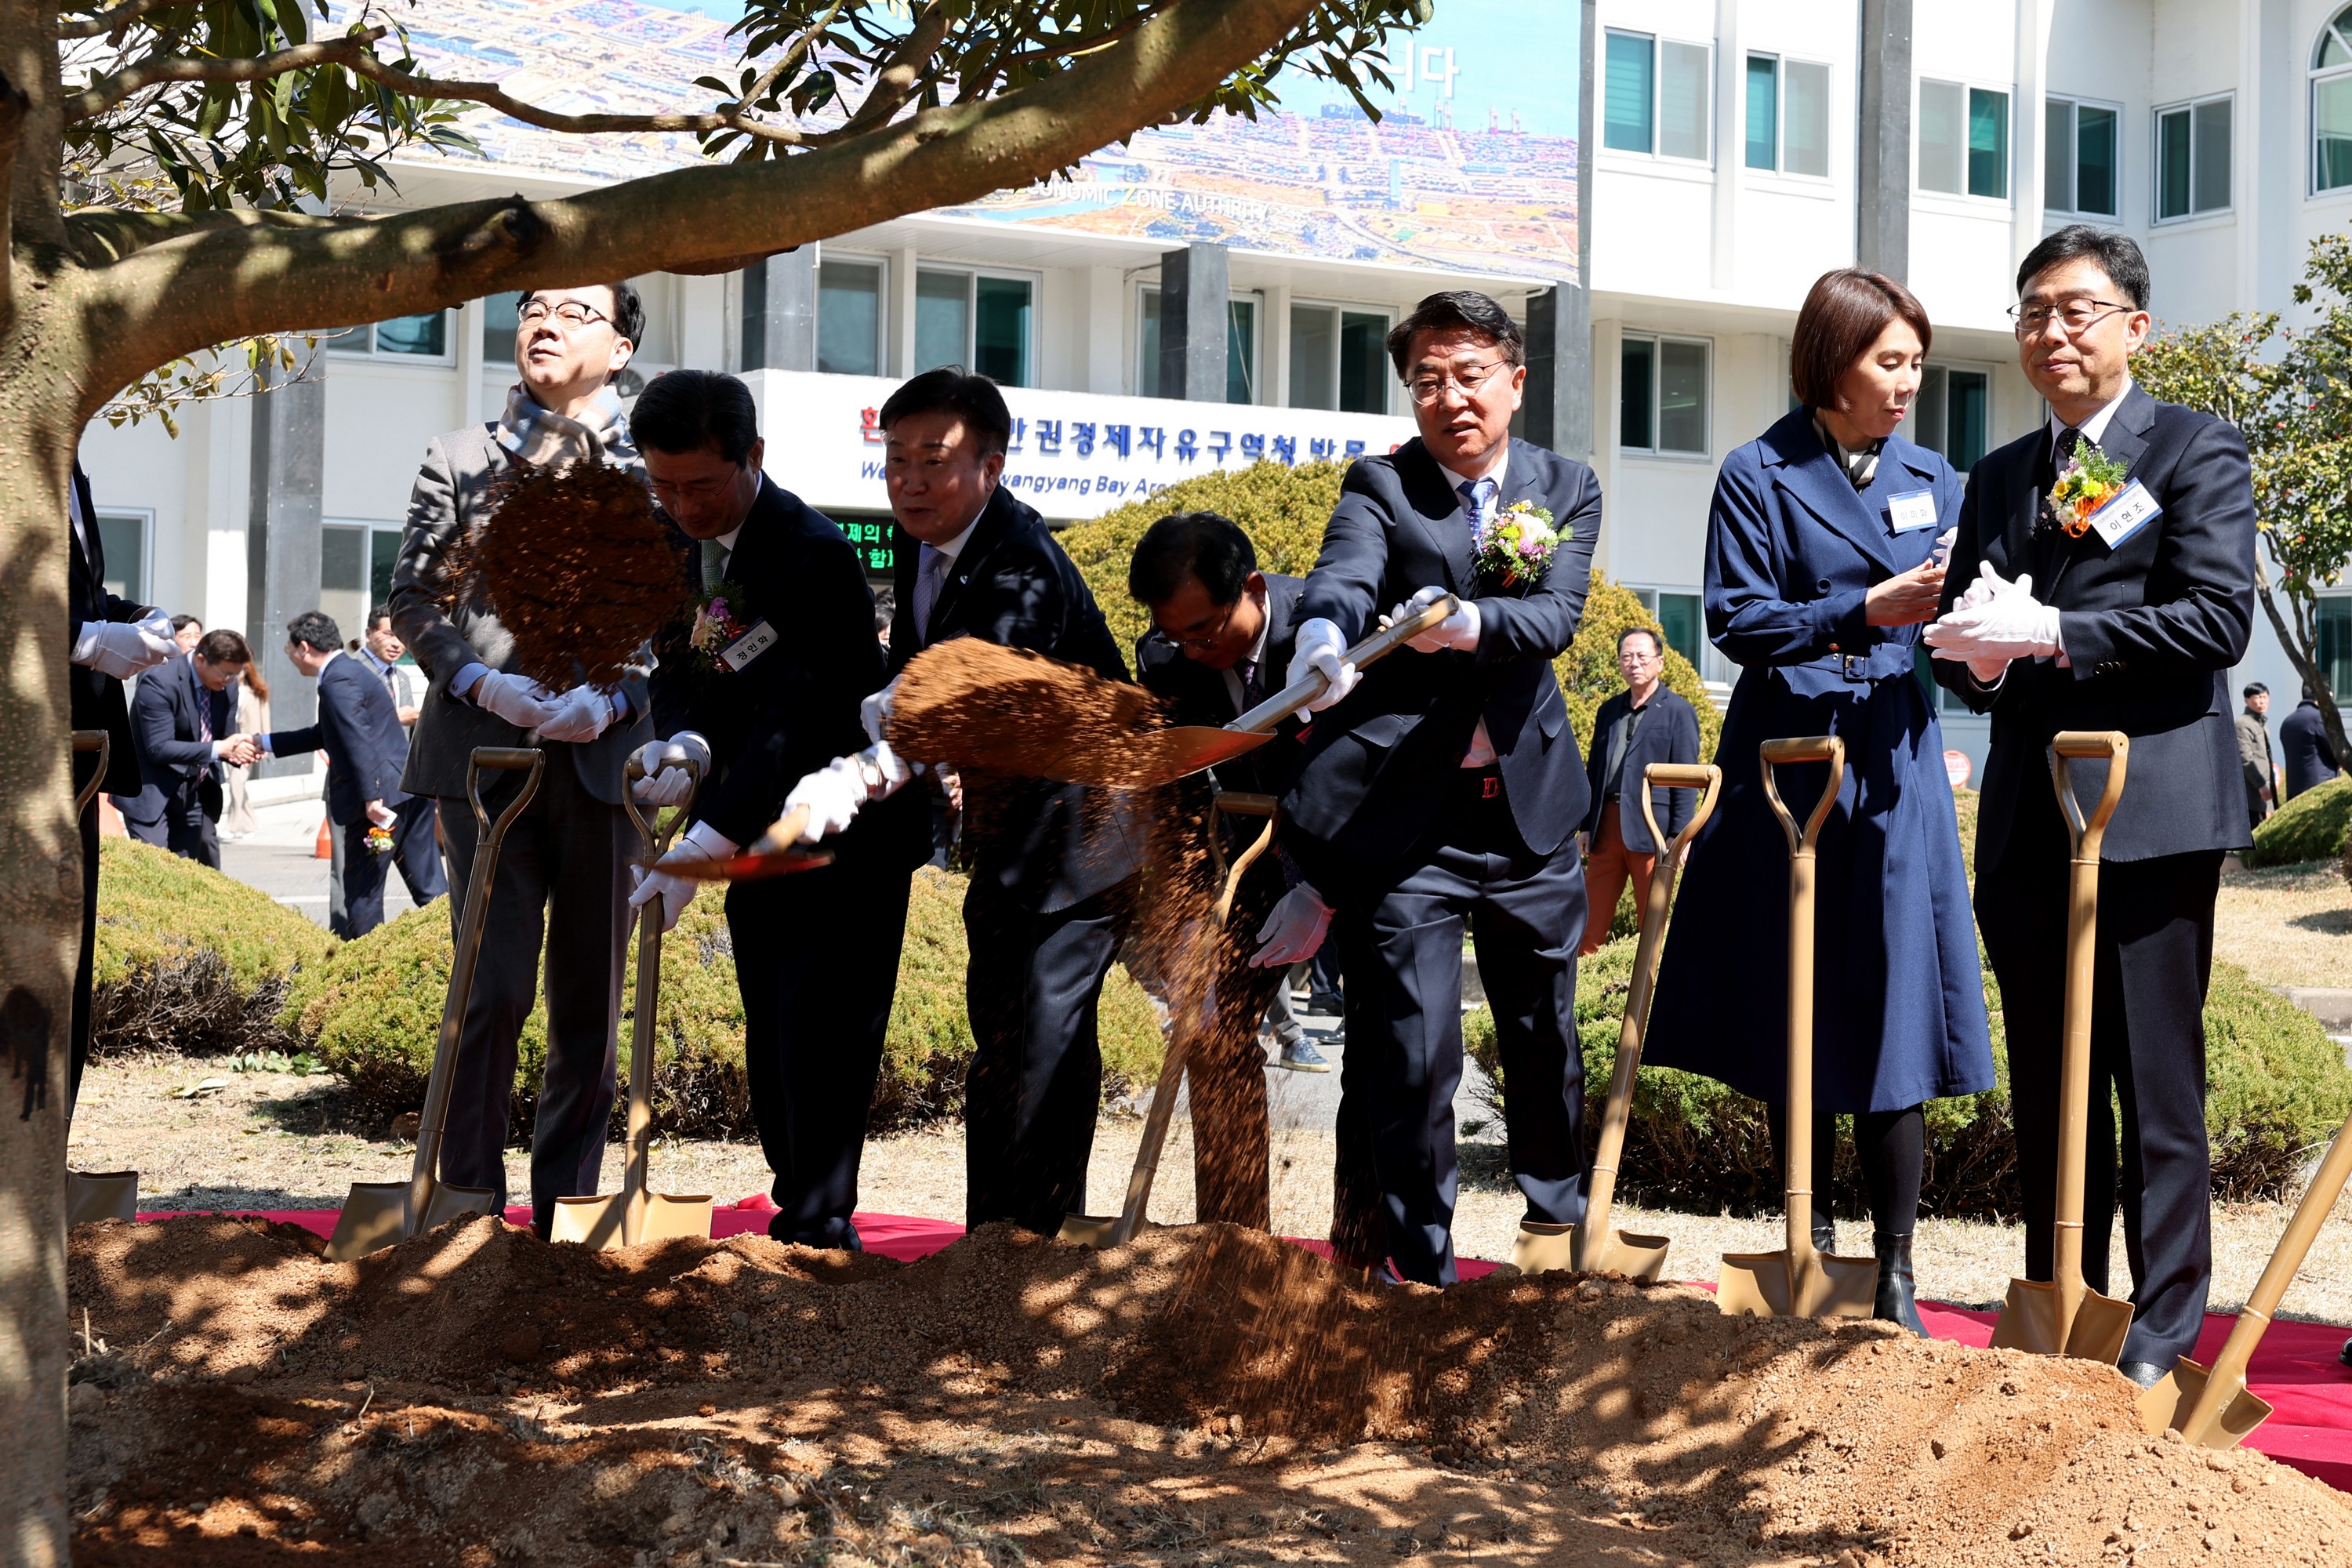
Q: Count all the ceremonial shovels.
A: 10